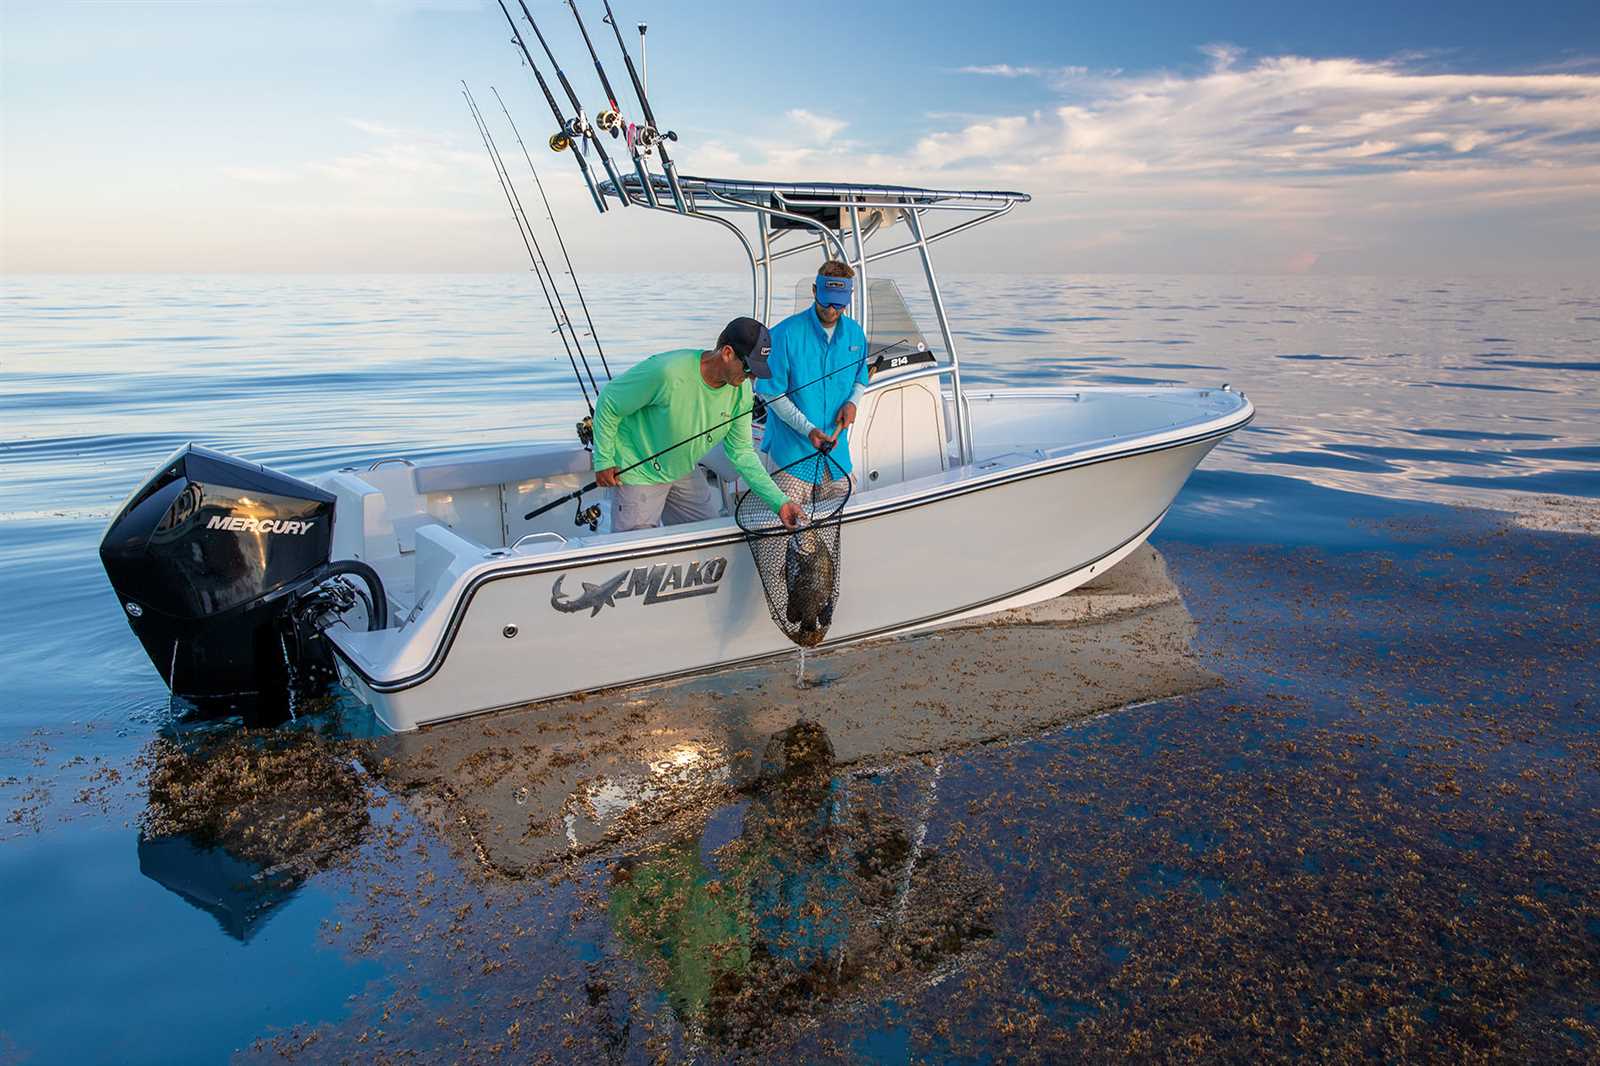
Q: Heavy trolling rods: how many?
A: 4